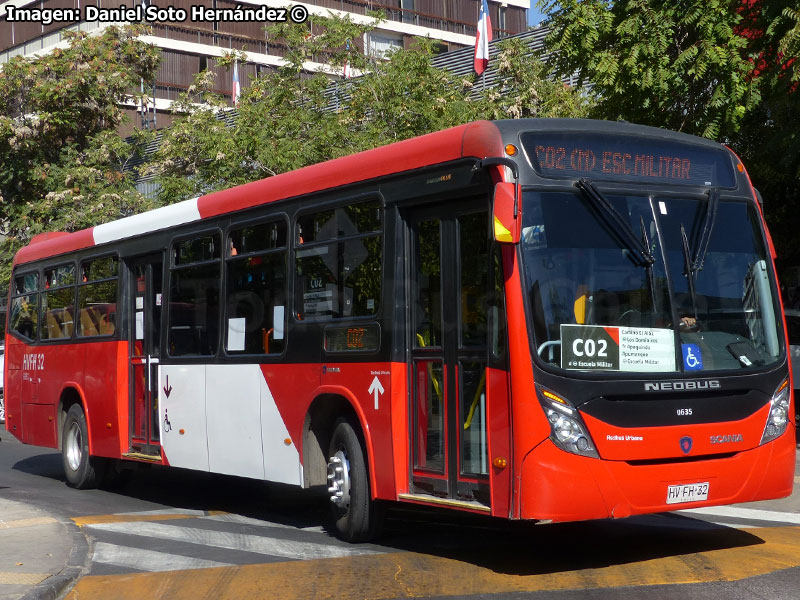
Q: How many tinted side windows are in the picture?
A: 6